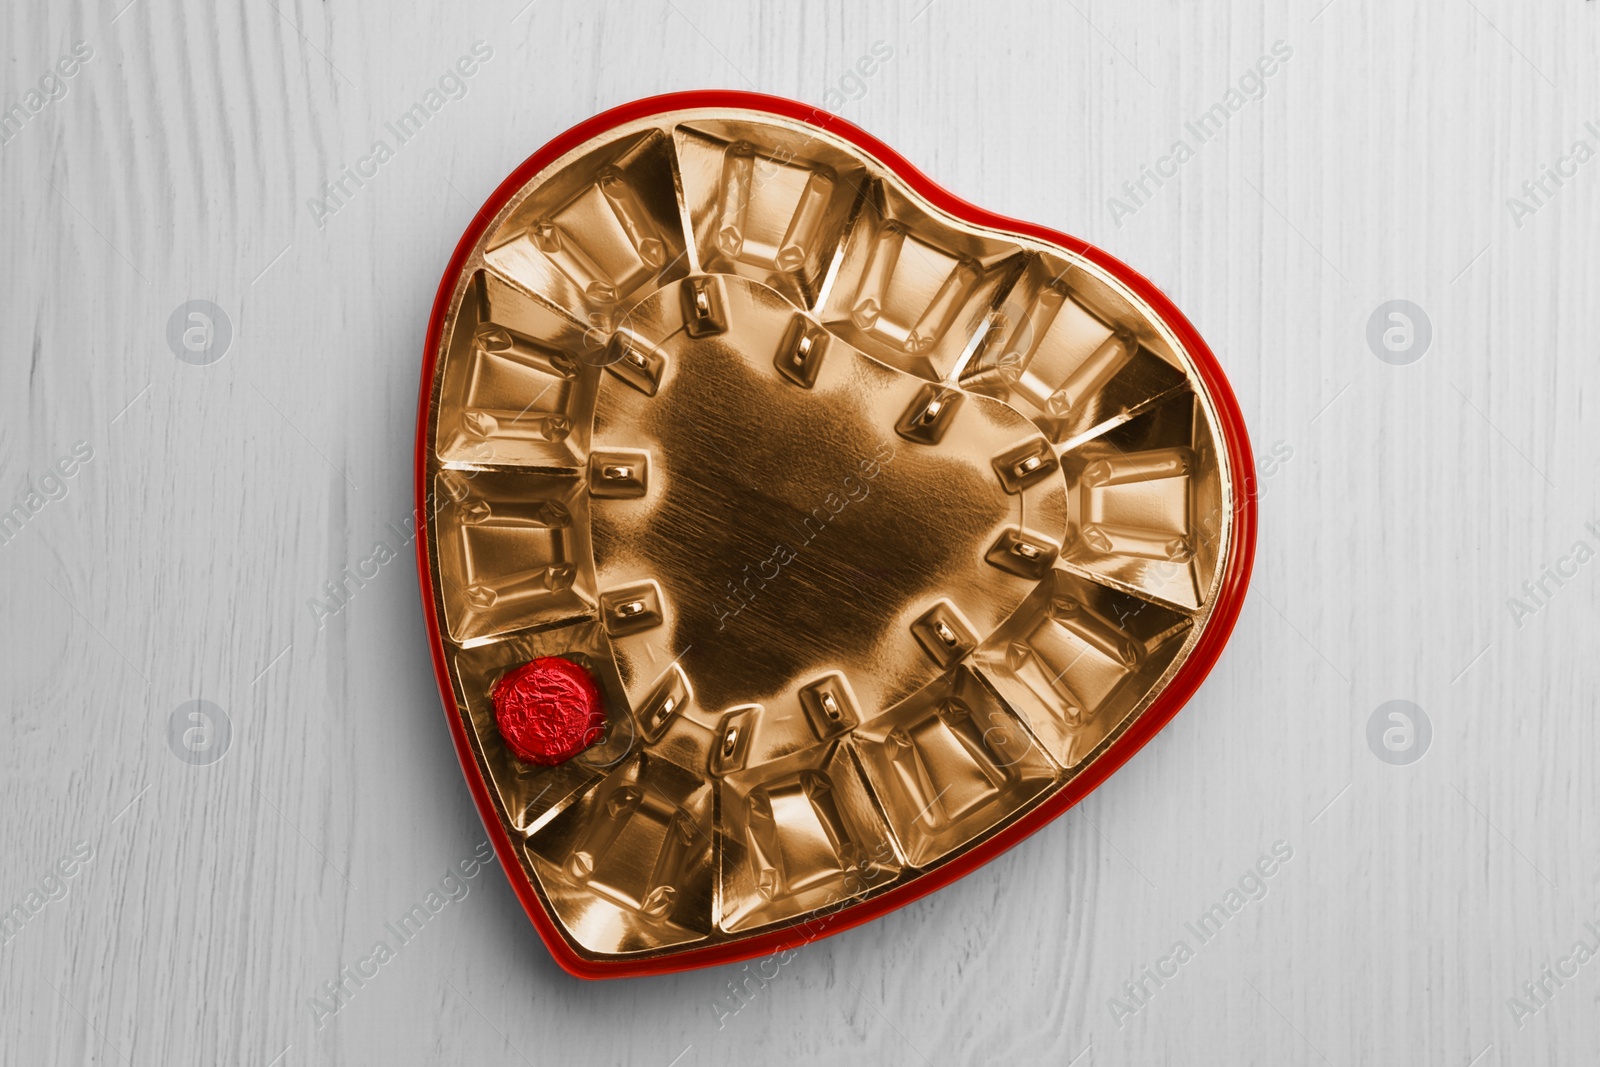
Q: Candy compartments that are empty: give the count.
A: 11